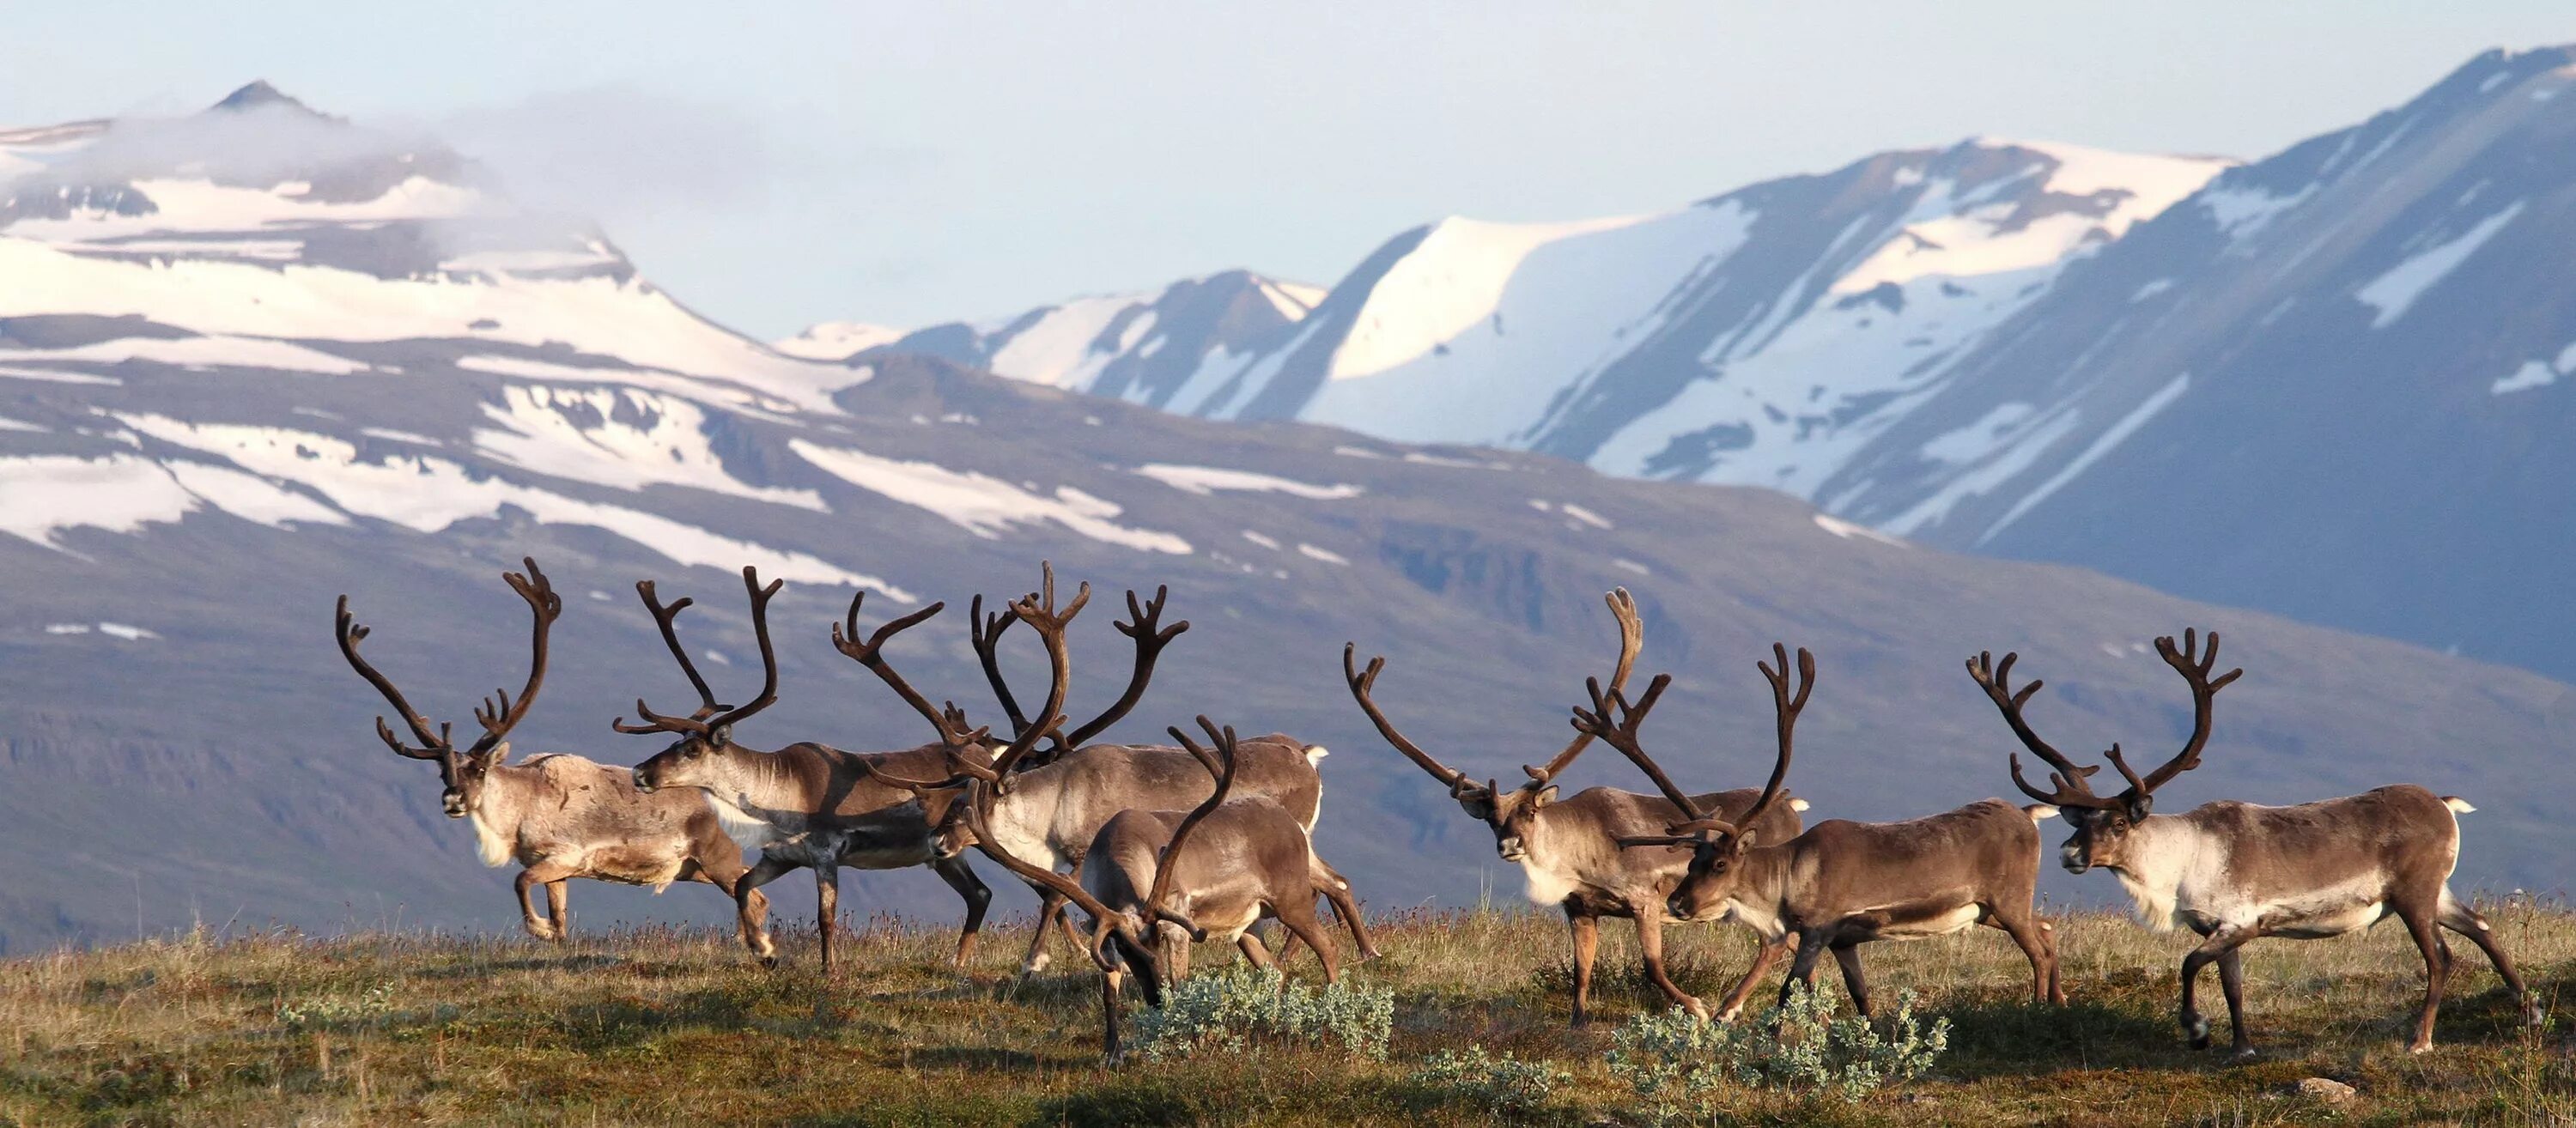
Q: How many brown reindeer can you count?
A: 8